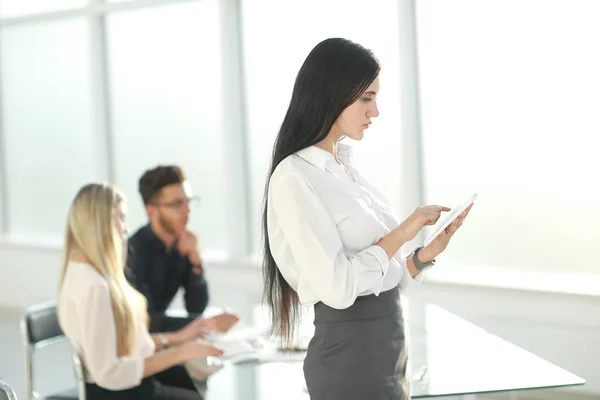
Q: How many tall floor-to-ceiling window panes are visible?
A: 4